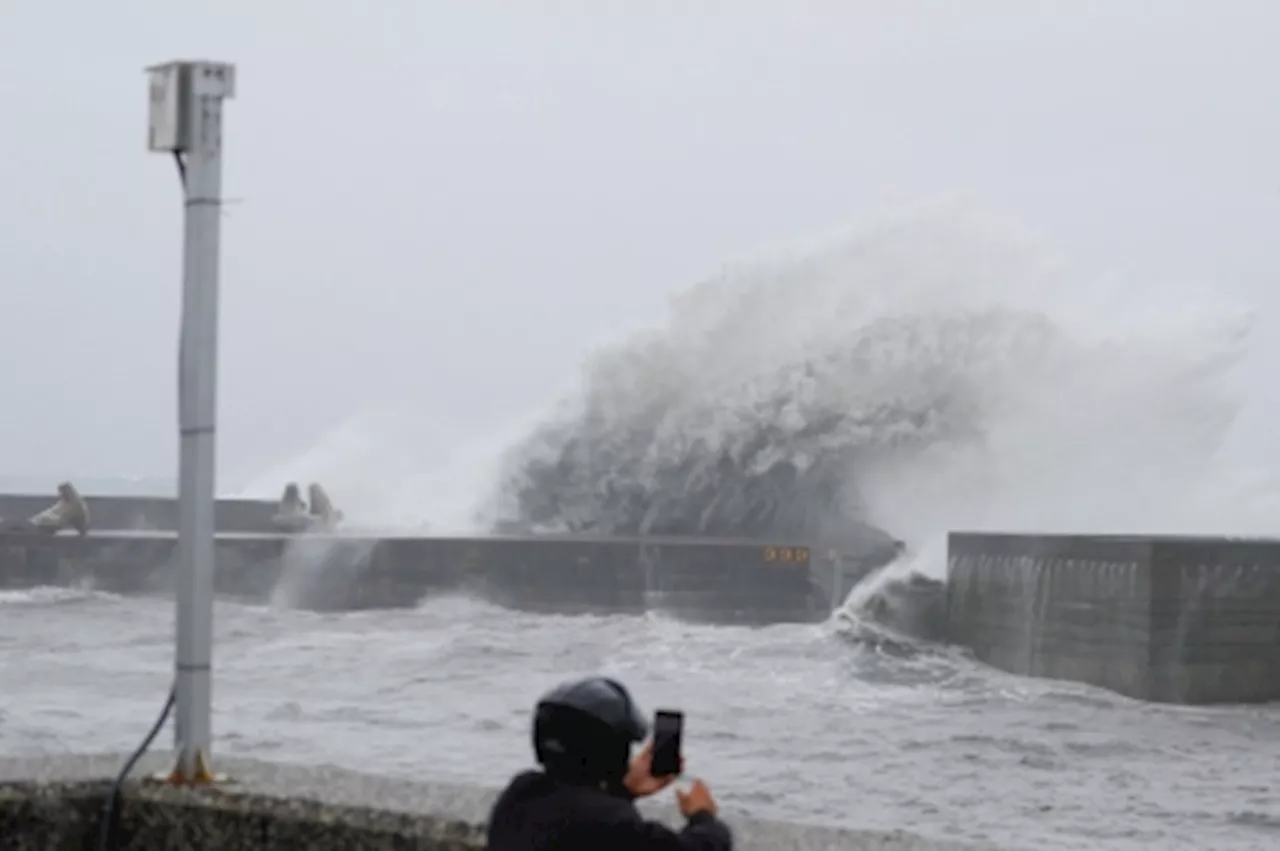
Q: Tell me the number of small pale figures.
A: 3